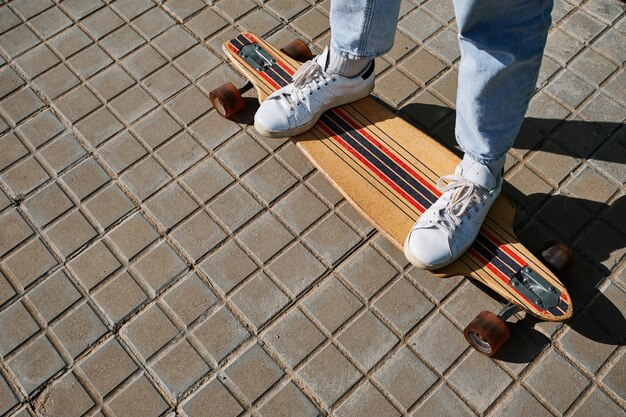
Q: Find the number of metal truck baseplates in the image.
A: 2